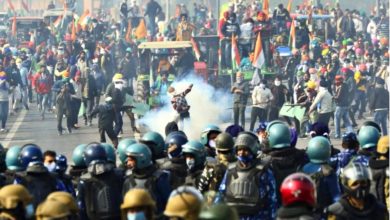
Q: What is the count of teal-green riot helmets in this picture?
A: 11